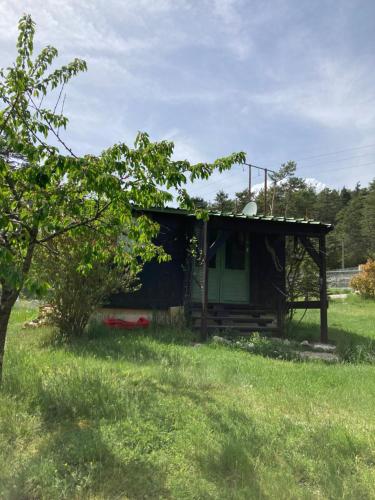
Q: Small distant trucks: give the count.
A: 0